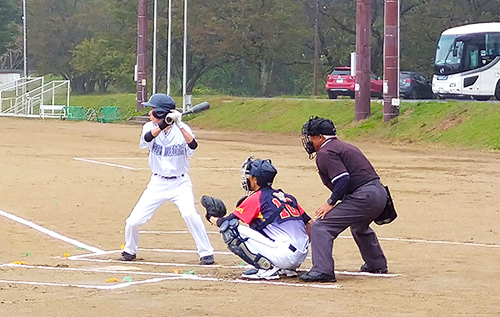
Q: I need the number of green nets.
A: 2